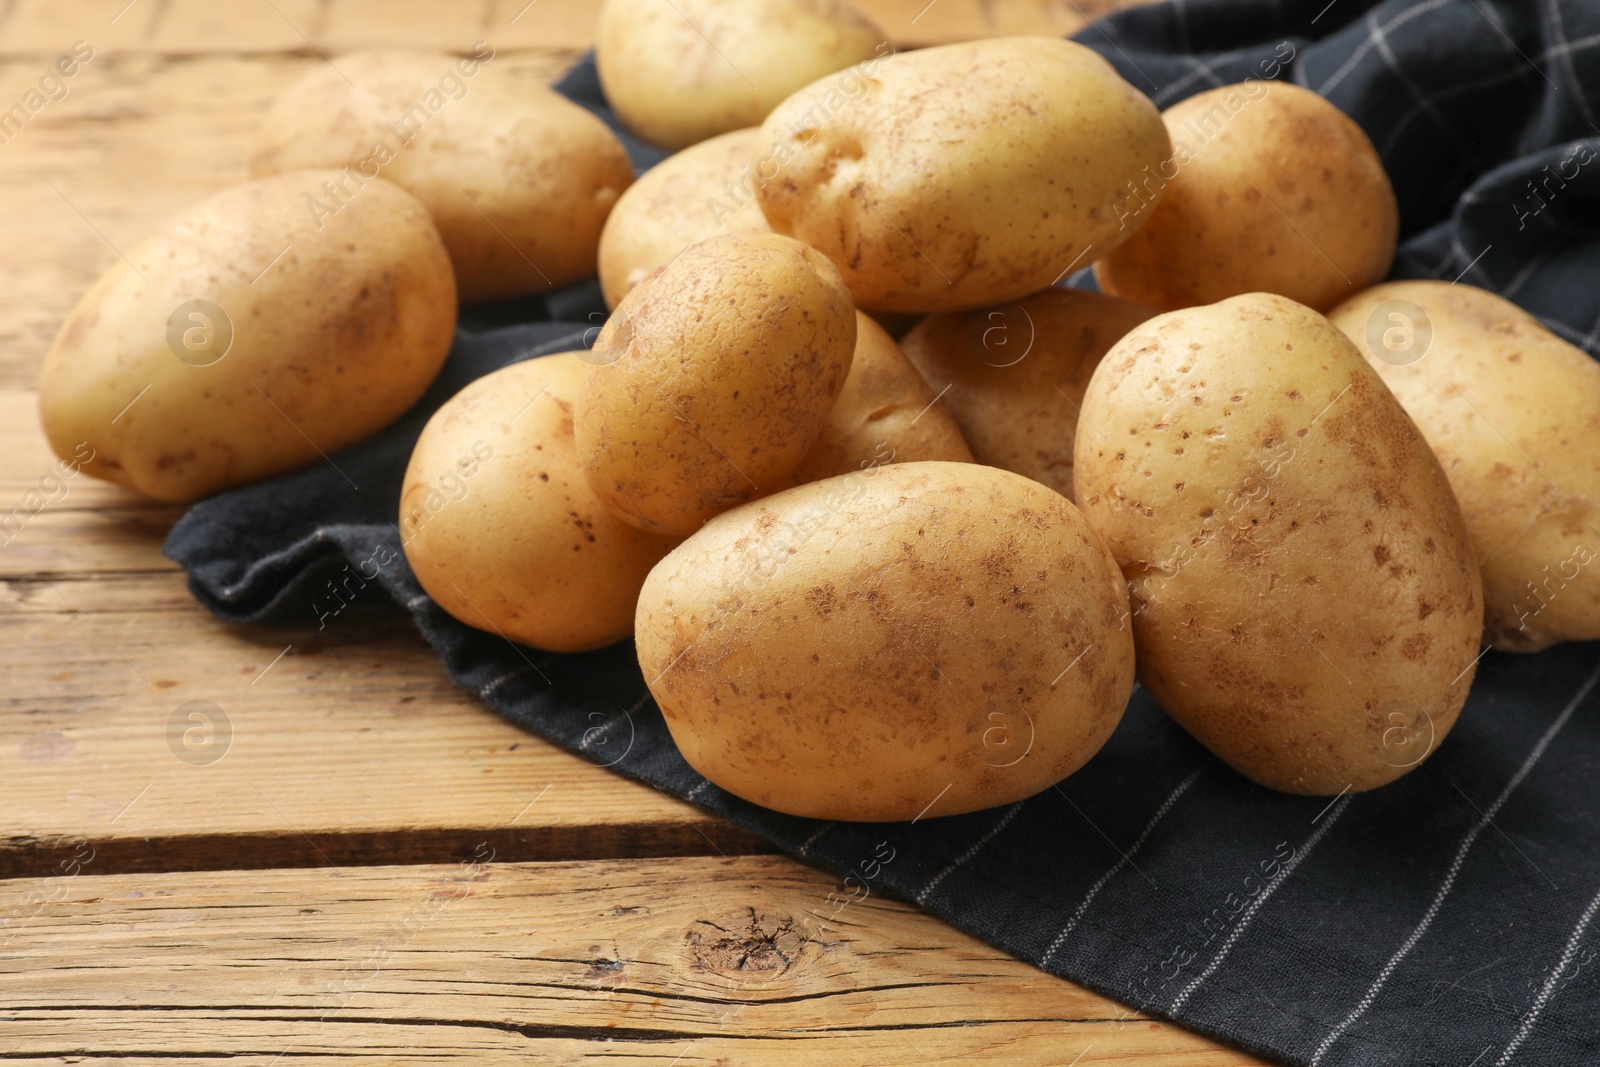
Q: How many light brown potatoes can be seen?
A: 13